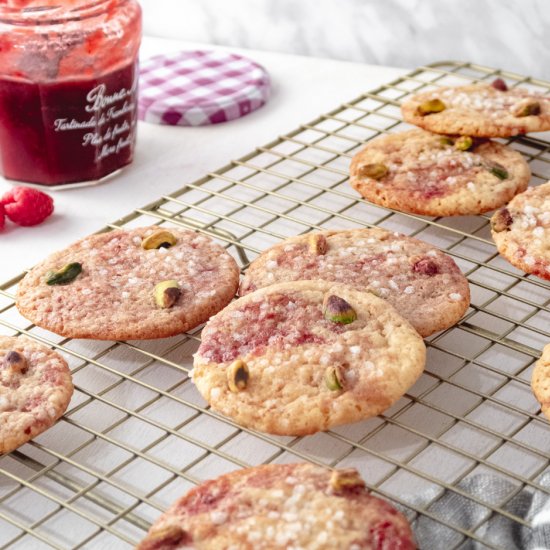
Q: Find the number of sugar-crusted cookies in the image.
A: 9